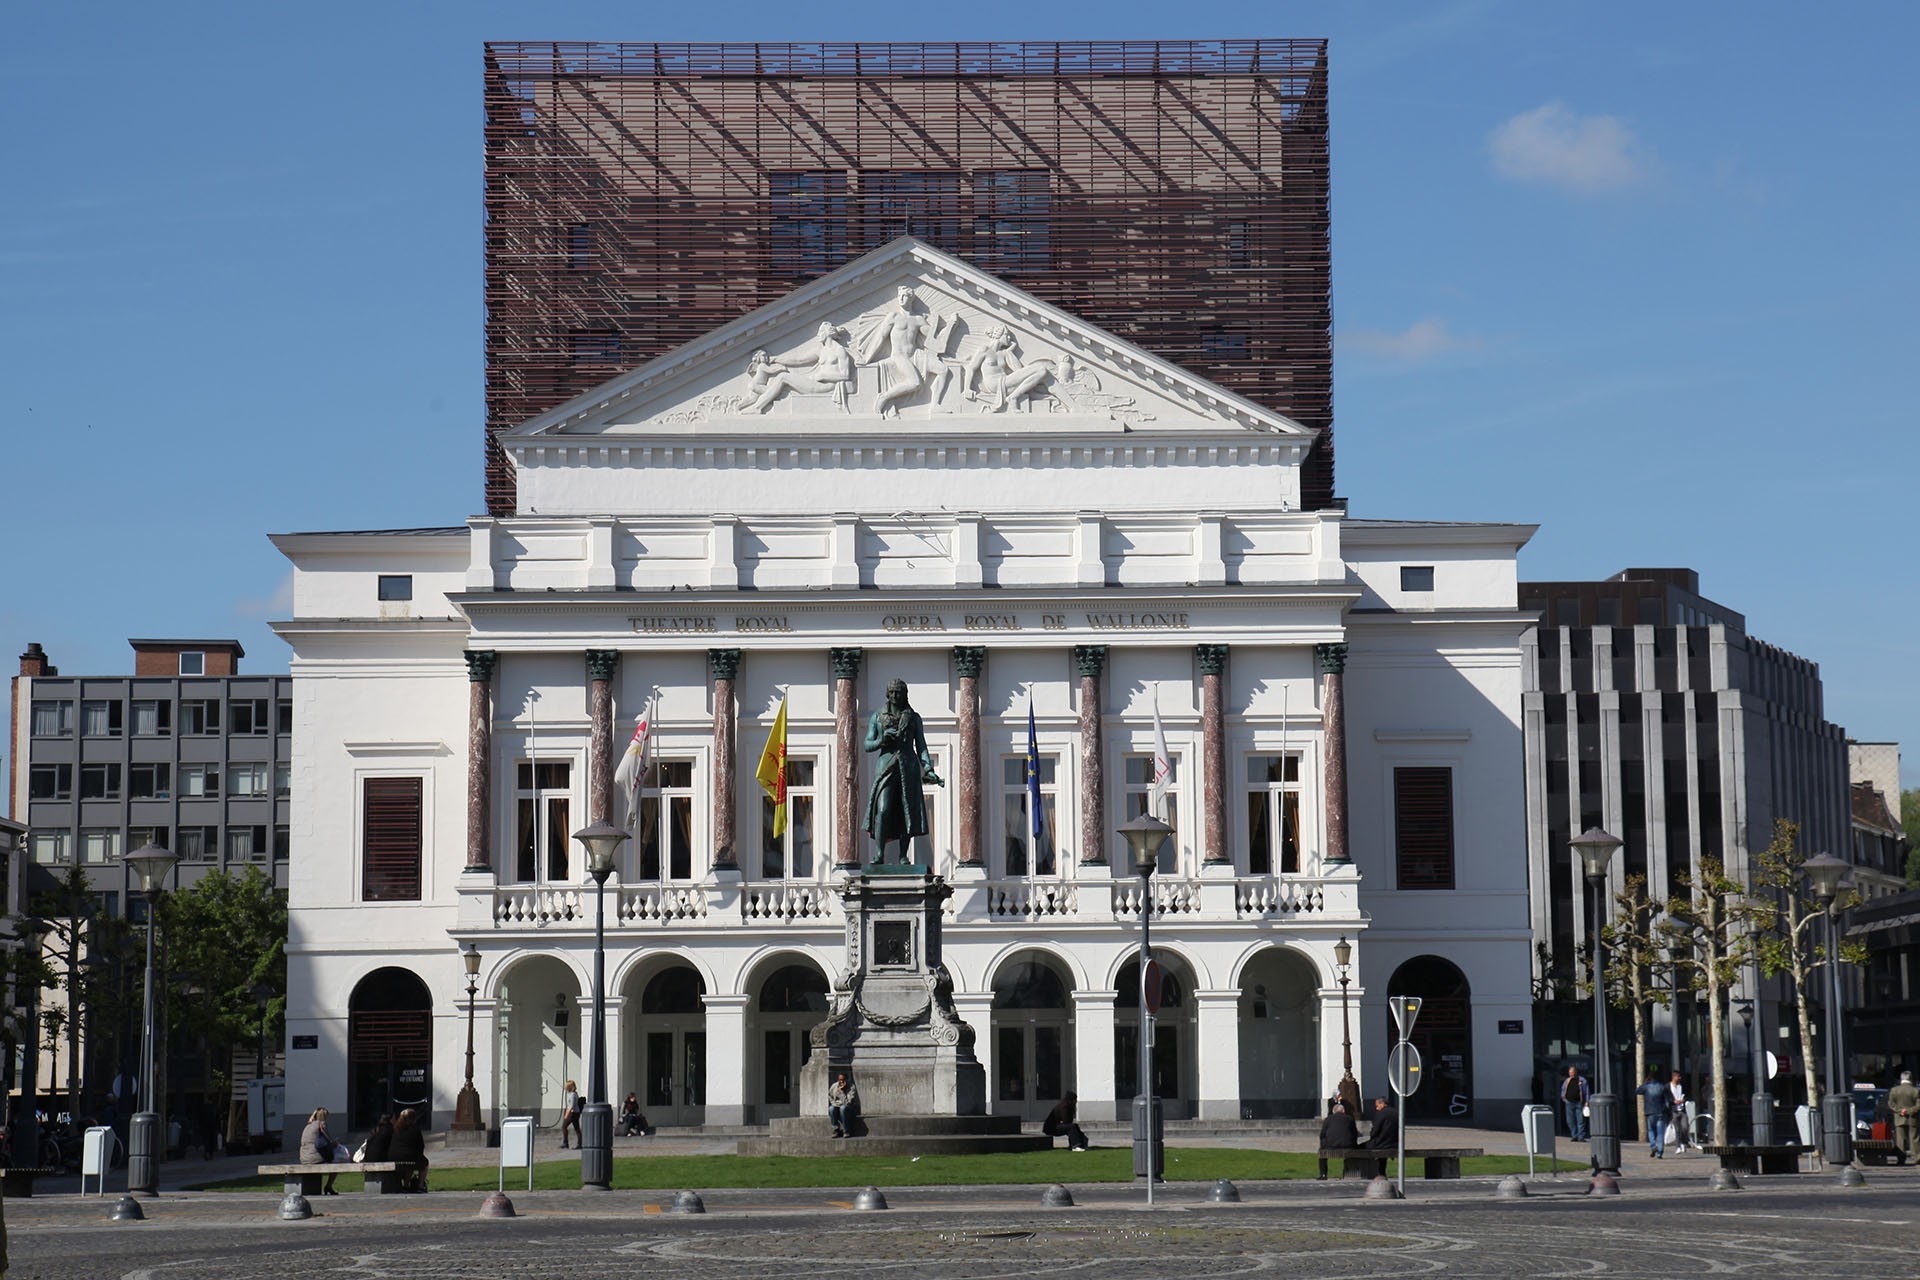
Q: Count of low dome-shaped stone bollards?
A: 12